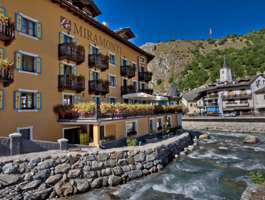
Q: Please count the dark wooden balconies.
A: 10